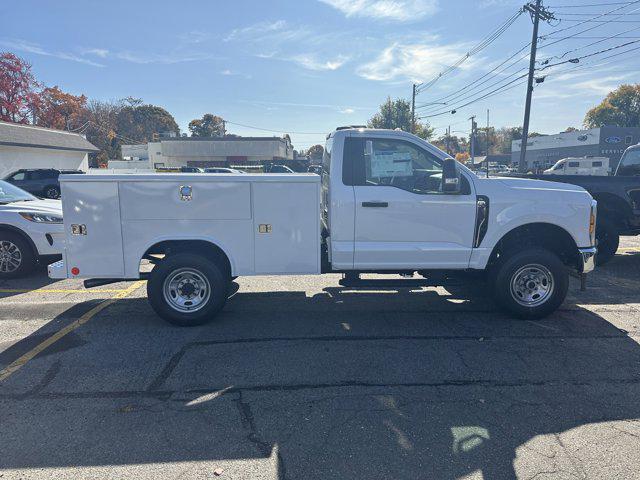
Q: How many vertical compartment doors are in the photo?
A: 2